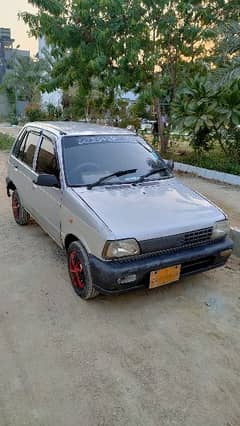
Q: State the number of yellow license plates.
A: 1